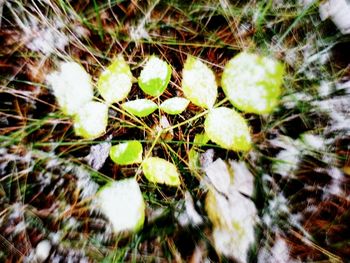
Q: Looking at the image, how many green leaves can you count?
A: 12